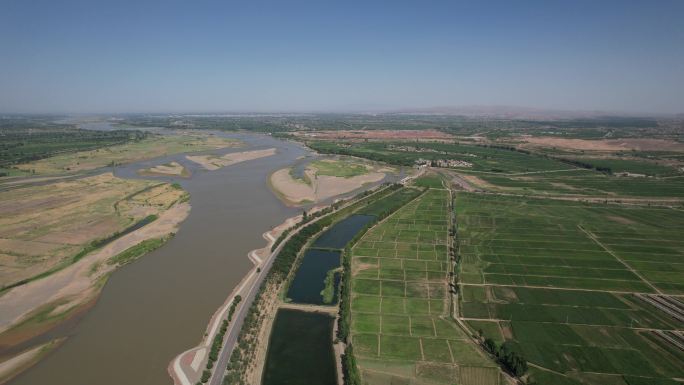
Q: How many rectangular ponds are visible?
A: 3